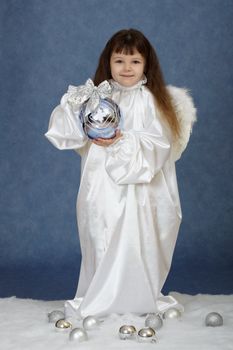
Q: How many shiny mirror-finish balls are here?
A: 4